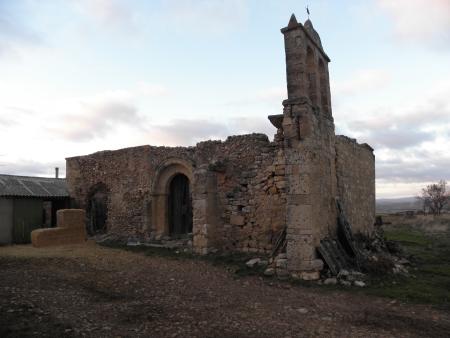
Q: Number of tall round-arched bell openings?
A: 2